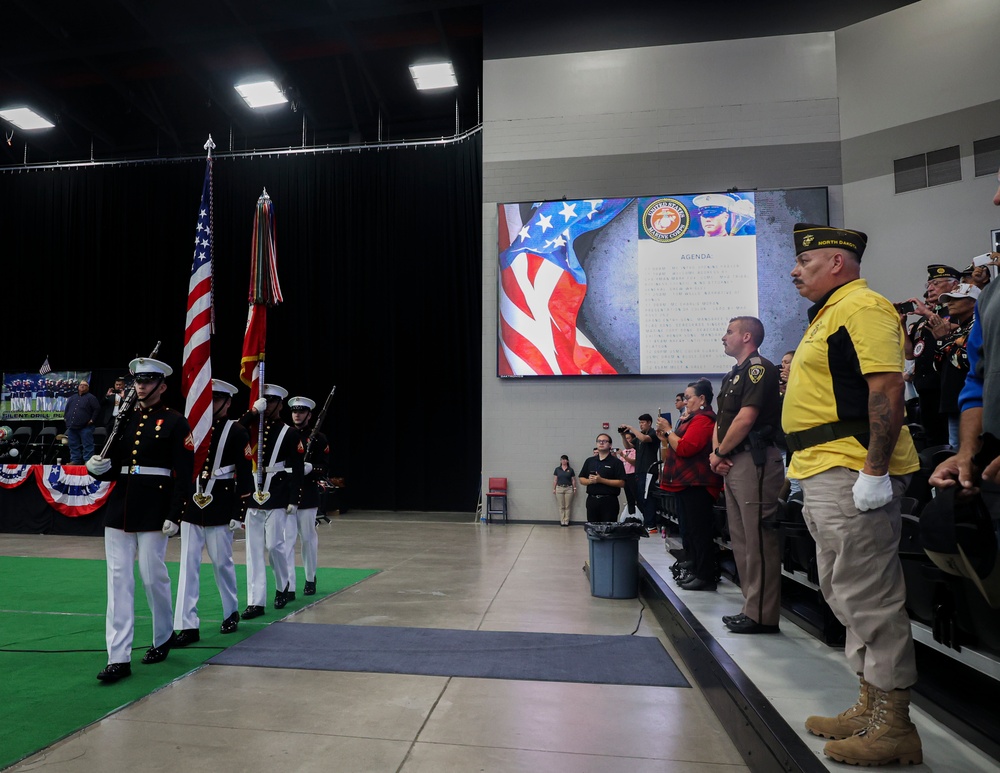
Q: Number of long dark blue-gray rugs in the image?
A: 1